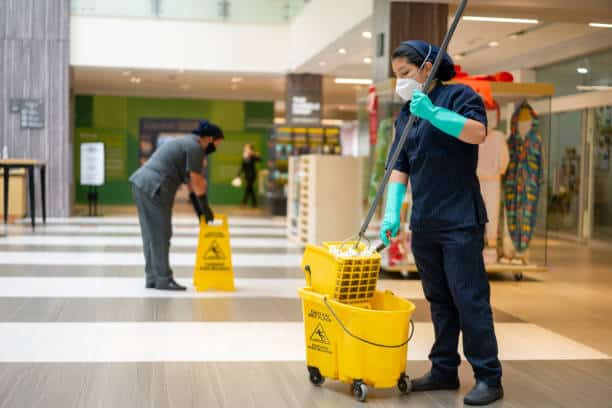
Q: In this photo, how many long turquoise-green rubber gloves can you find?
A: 2